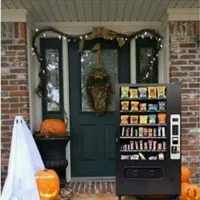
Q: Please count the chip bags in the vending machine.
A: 15